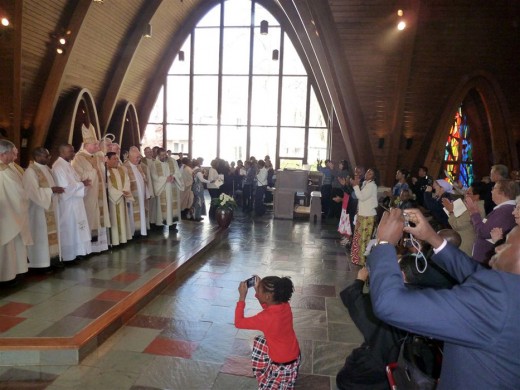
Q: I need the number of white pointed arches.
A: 2